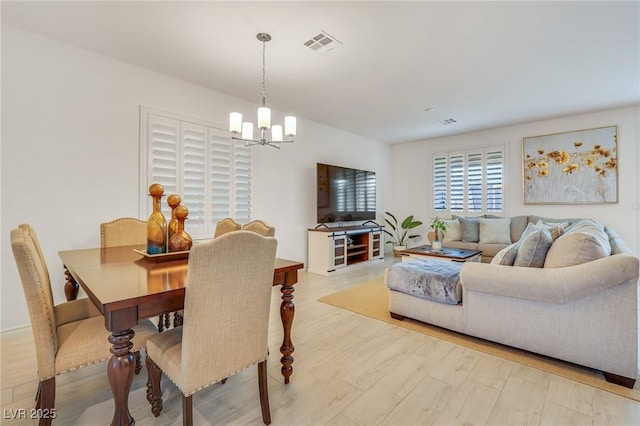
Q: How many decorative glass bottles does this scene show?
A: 3